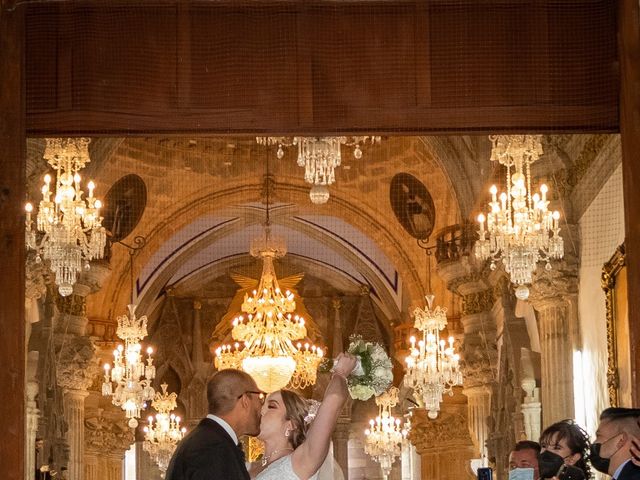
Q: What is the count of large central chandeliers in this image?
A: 1